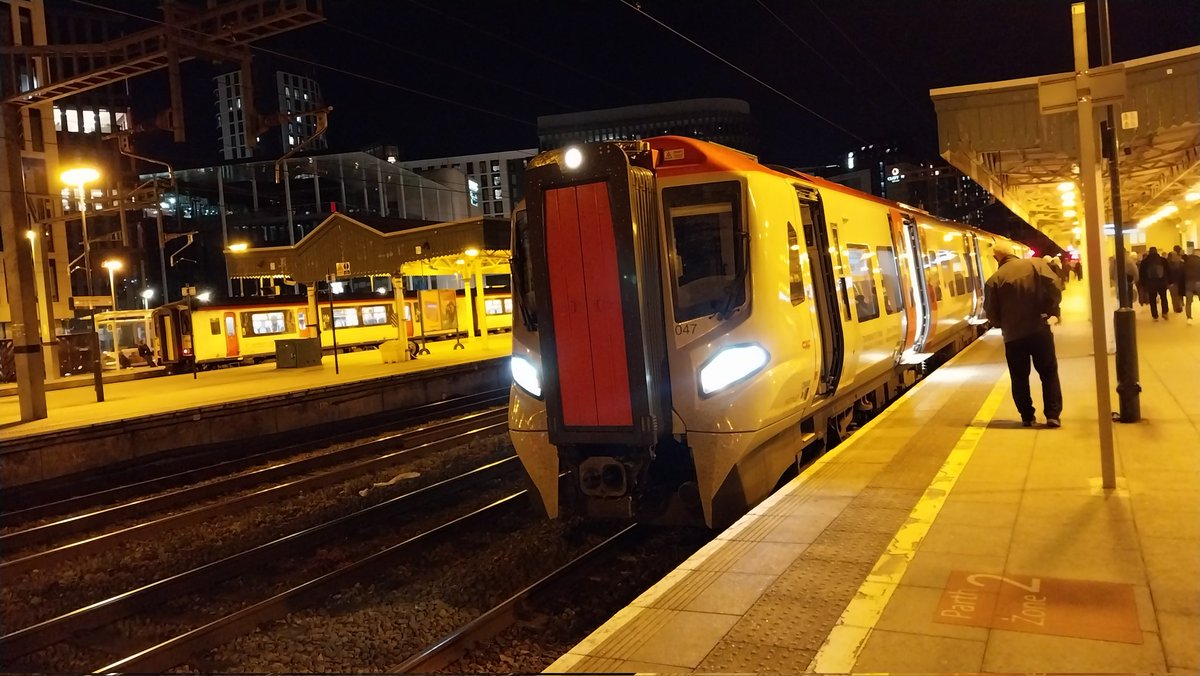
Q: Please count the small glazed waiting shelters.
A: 1